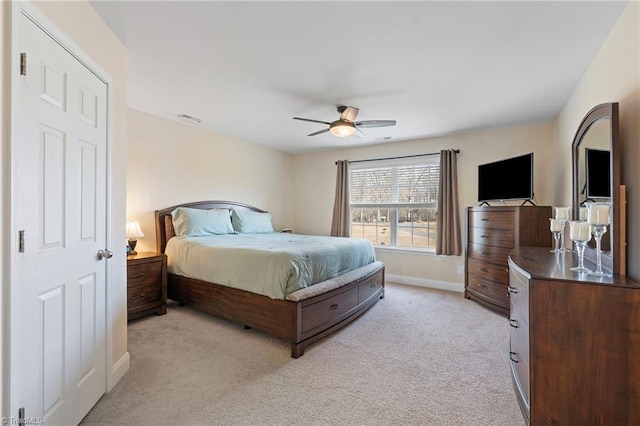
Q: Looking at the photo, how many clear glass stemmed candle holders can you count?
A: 4